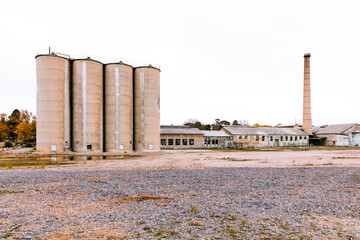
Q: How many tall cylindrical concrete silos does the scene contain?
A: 4